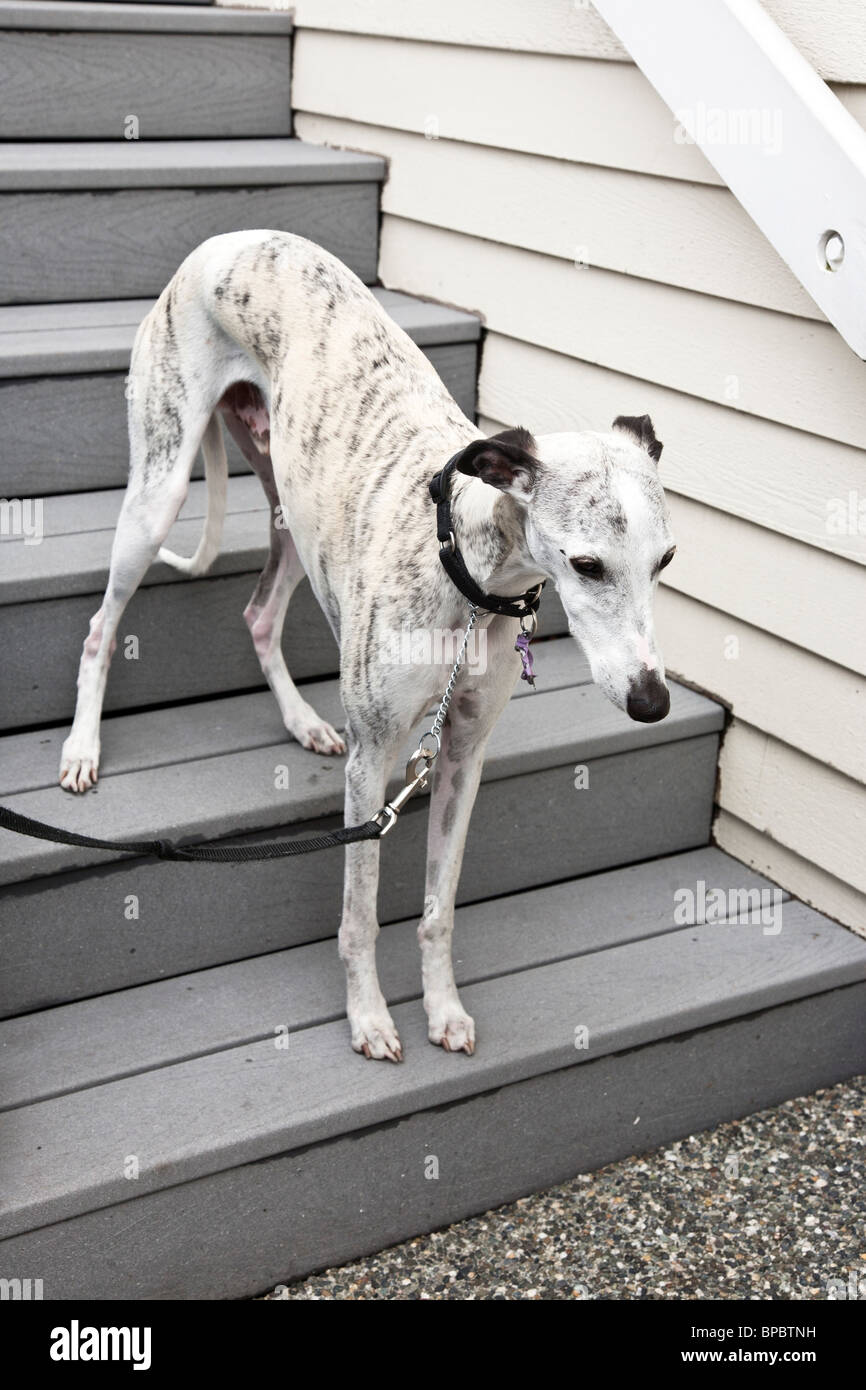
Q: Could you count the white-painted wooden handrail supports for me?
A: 1